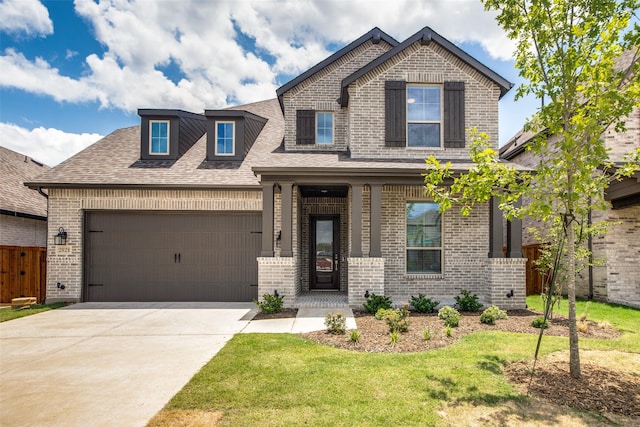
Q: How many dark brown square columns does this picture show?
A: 6